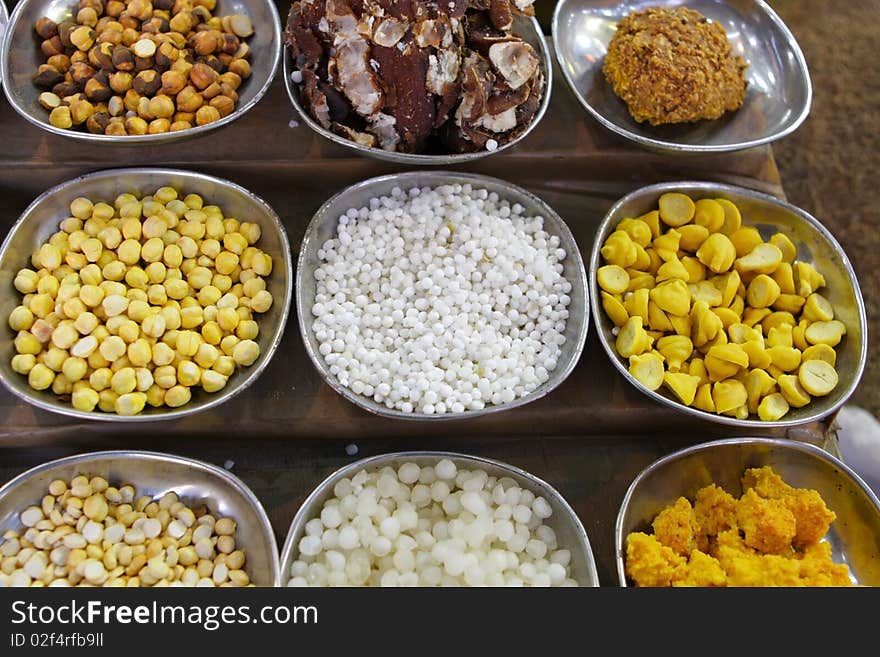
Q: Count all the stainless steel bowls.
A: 9